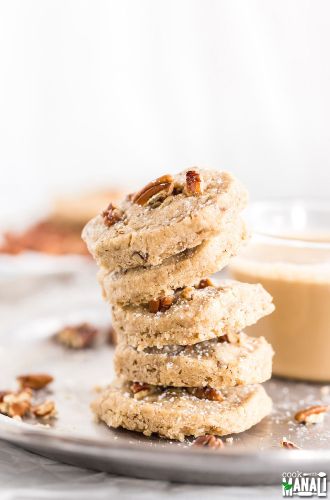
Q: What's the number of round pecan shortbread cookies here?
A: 5